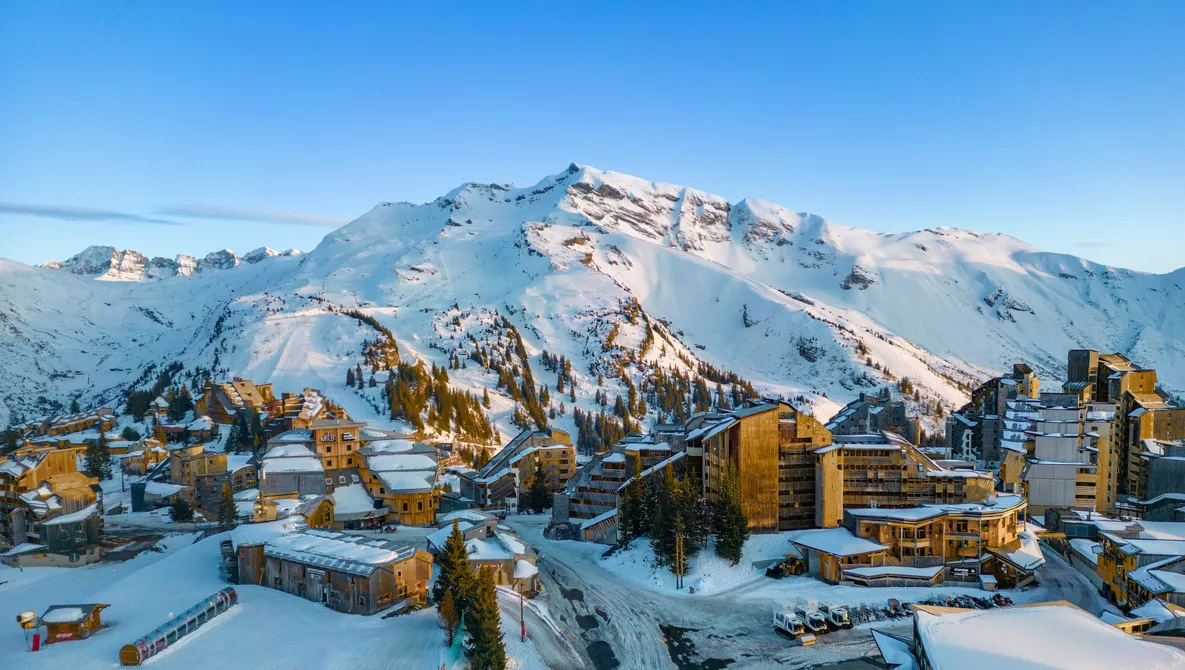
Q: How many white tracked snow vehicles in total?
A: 3